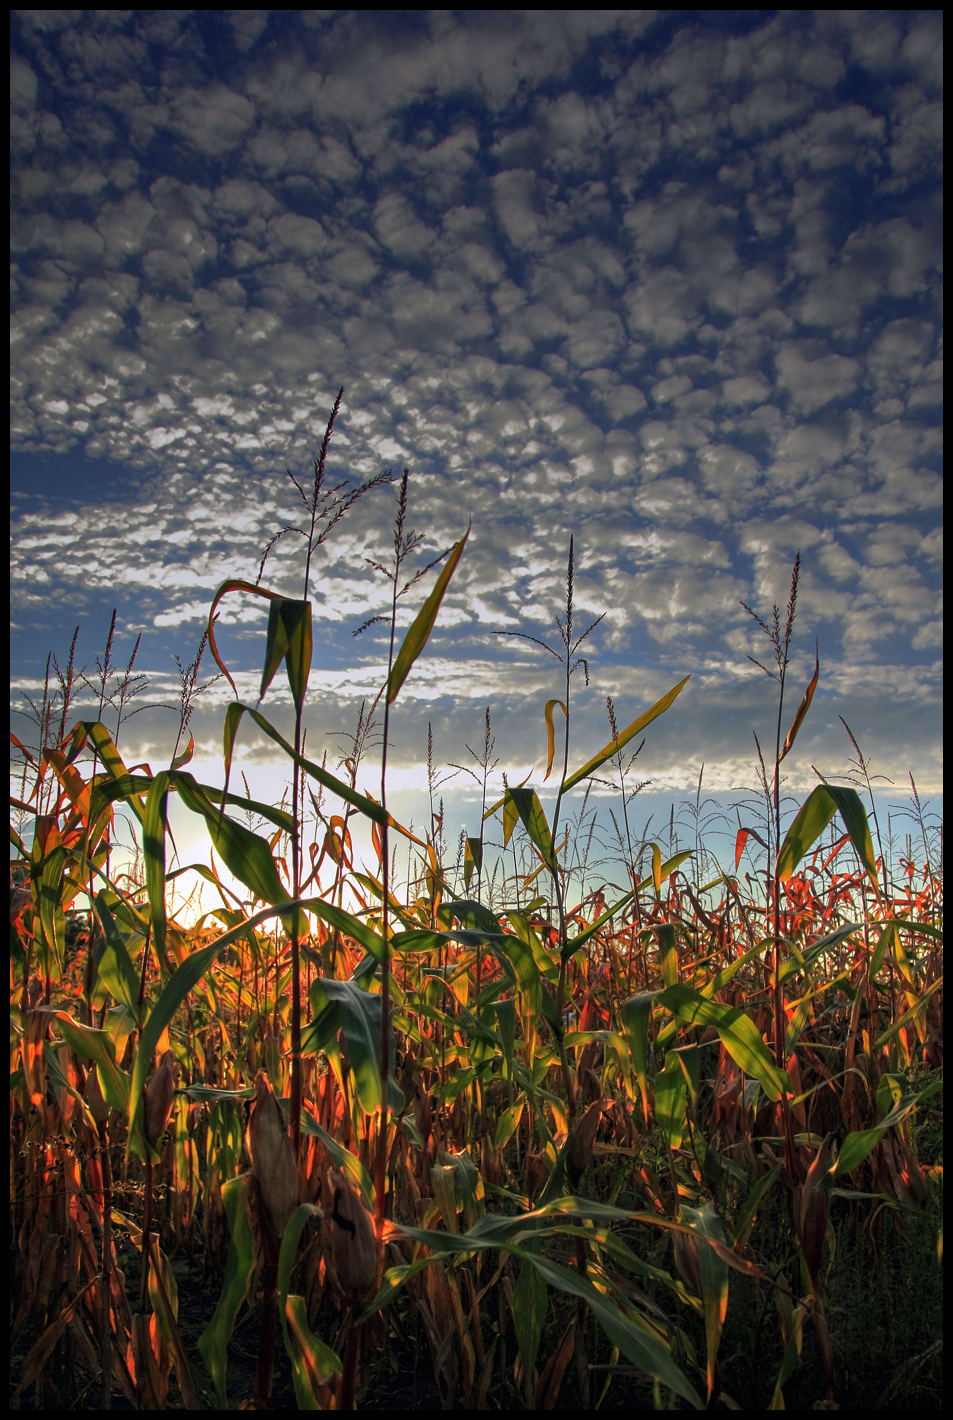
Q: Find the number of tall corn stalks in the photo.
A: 4